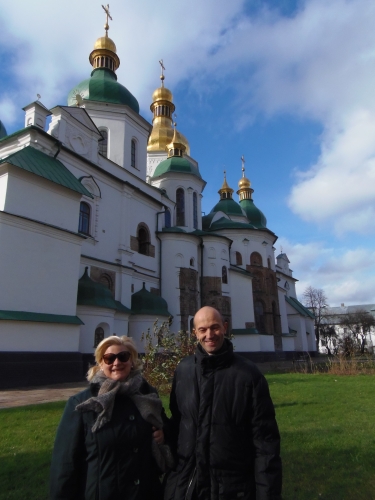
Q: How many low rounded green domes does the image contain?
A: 2